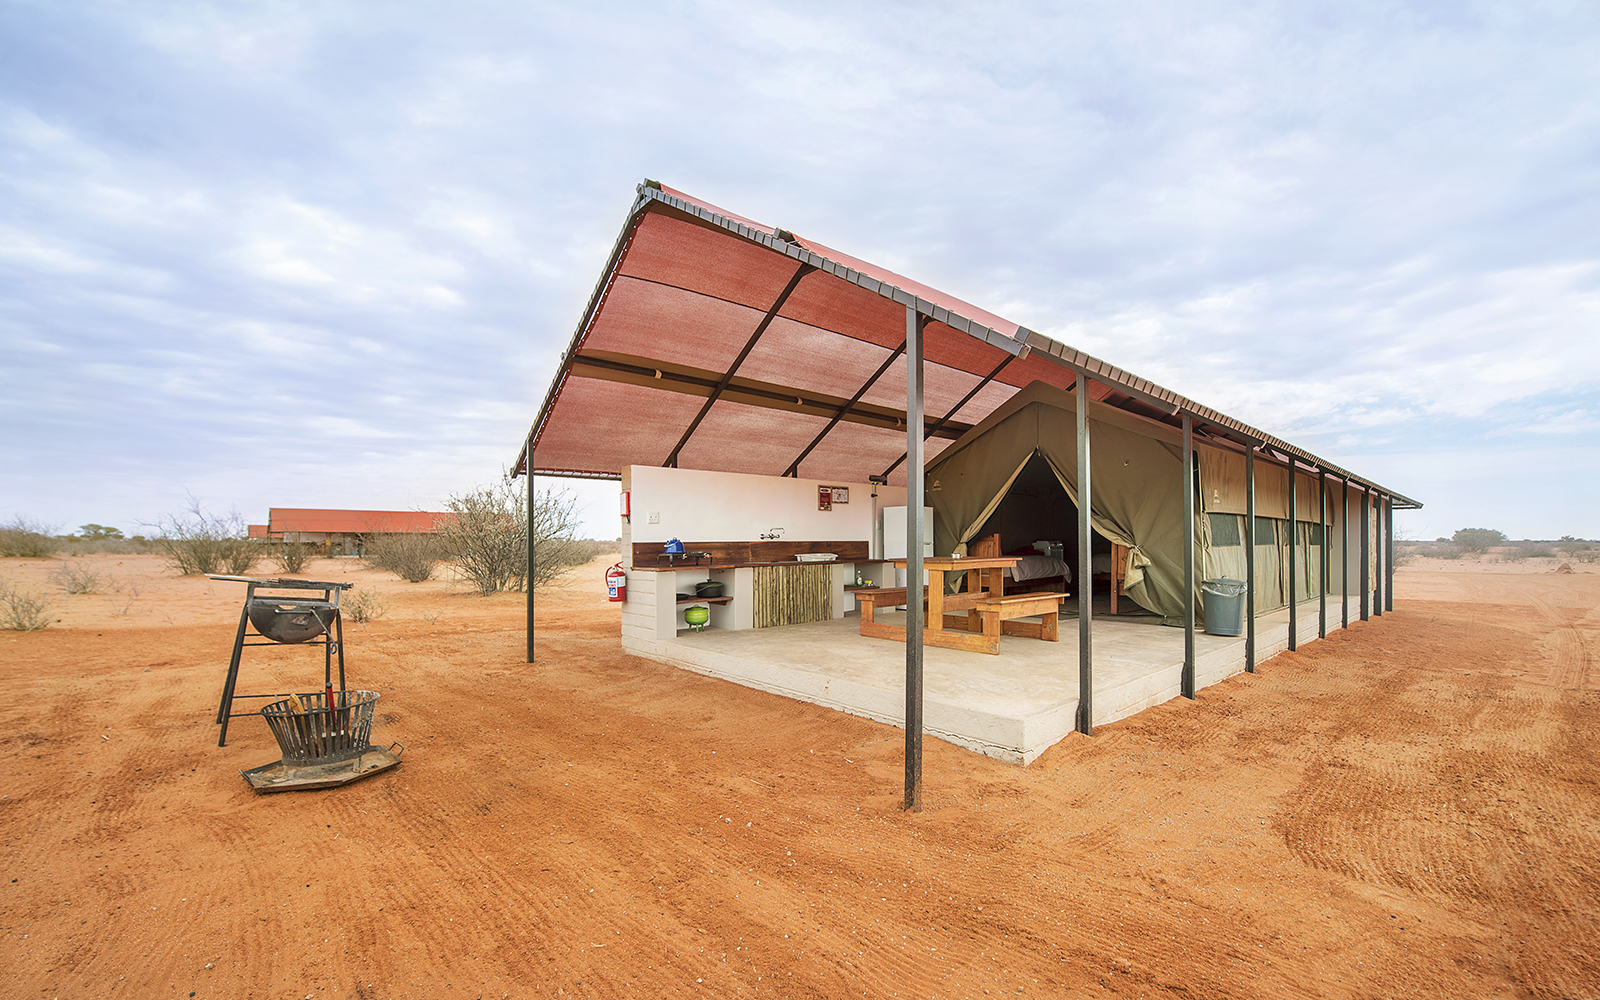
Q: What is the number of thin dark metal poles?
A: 11